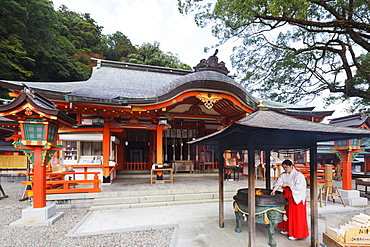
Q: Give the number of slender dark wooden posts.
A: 4